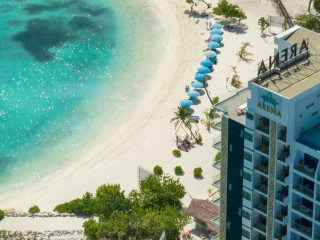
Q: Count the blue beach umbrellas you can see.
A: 11